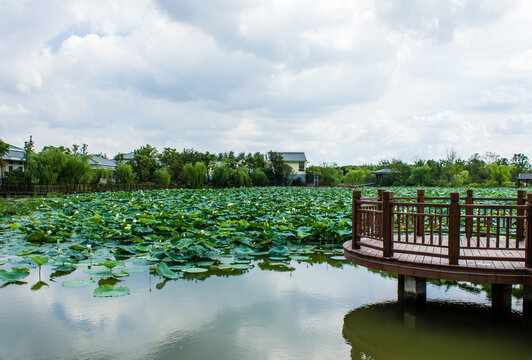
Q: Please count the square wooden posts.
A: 8